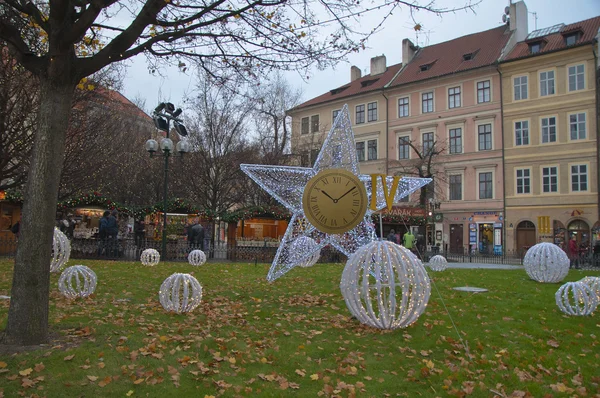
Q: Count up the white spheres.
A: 11